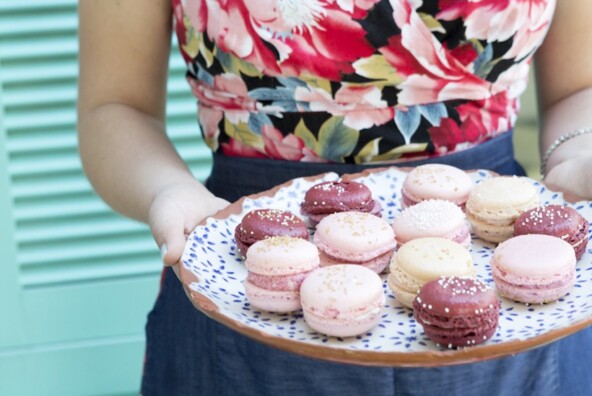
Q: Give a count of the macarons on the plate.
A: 12